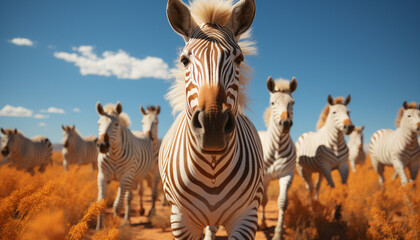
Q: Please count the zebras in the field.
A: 9